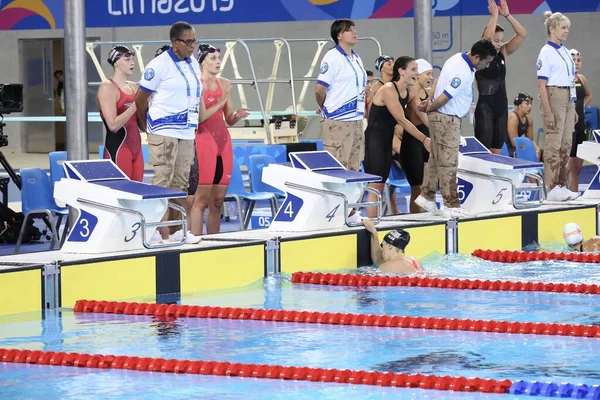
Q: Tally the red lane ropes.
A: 4